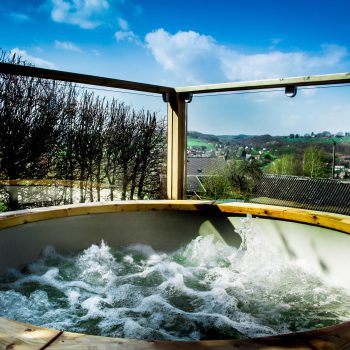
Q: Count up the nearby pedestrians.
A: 0